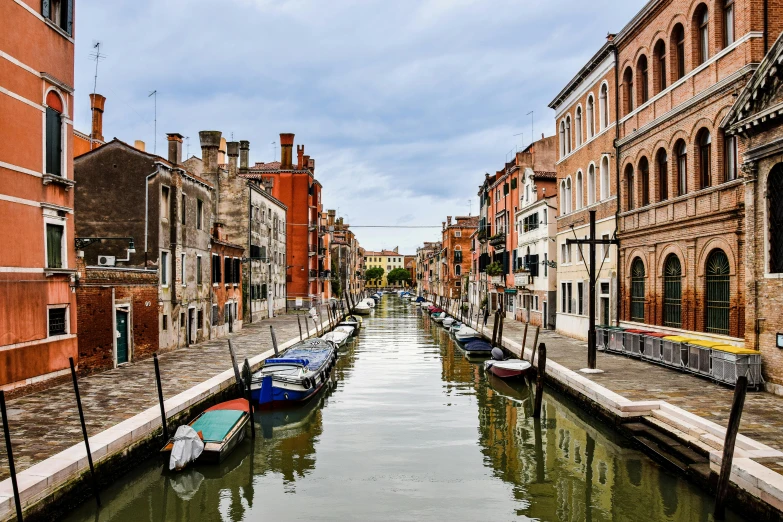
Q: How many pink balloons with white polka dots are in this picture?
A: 0